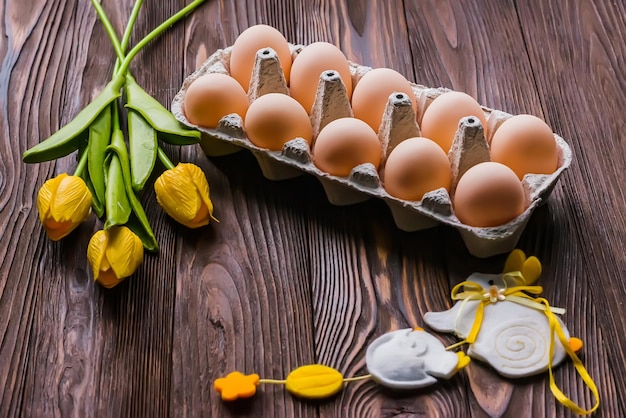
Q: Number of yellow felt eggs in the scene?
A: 1